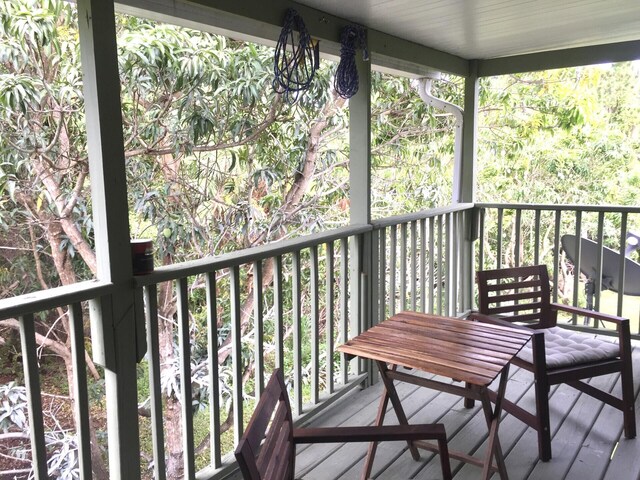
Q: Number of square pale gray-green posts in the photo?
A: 3